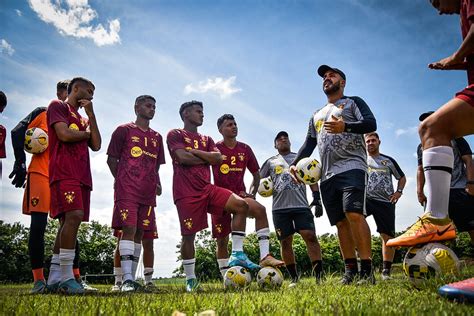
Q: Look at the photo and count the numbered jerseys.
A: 3